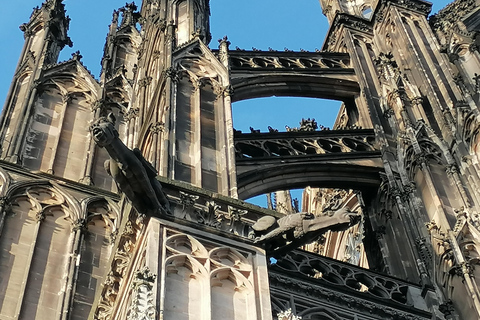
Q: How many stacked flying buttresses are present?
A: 2